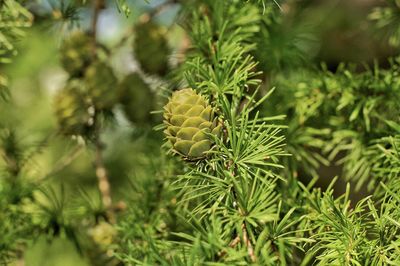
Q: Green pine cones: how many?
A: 6